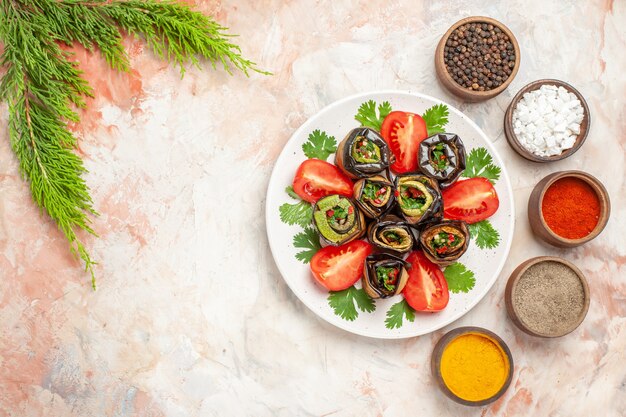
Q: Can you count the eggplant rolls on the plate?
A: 8